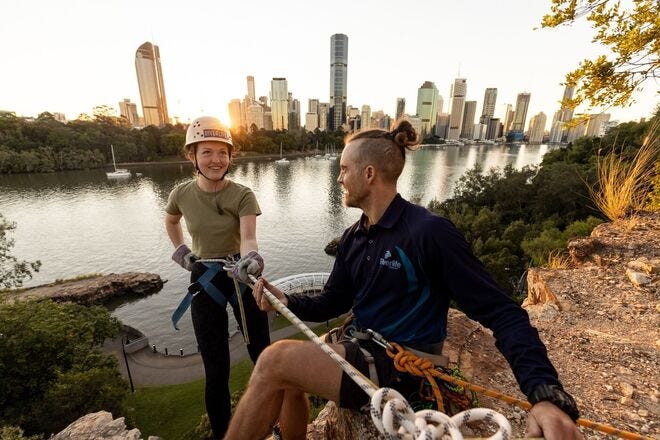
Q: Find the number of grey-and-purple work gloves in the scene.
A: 2